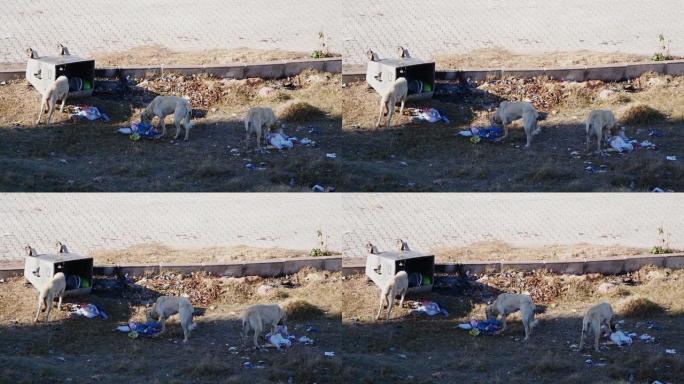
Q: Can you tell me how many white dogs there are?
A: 12